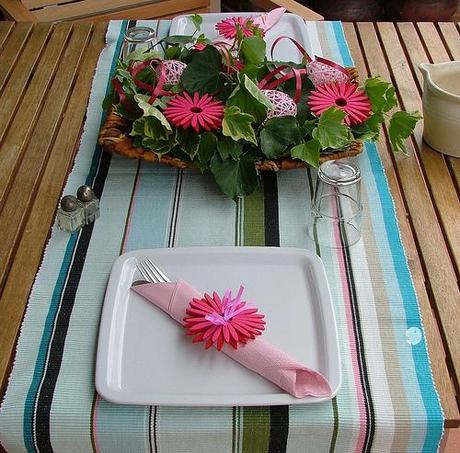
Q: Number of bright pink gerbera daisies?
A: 4